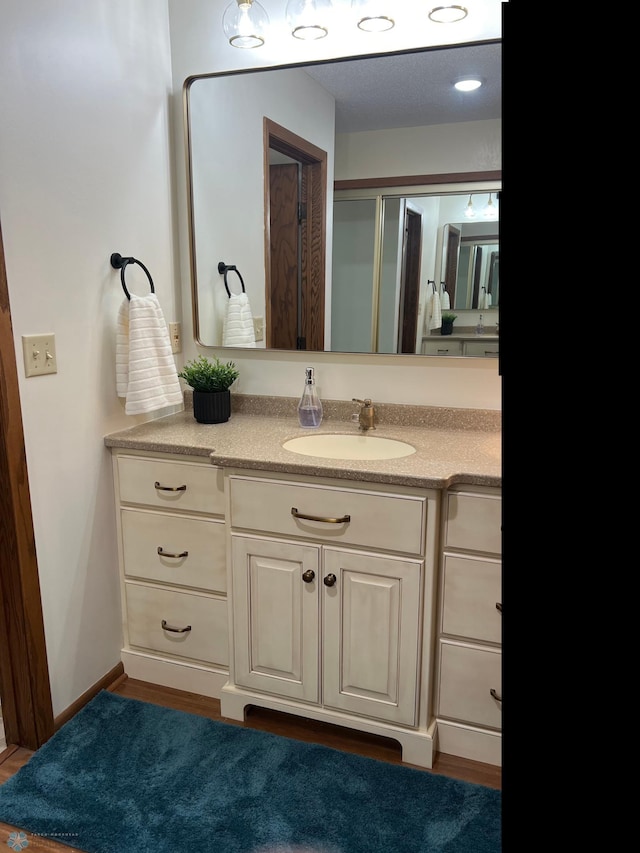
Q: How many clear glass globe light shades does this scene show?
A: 4